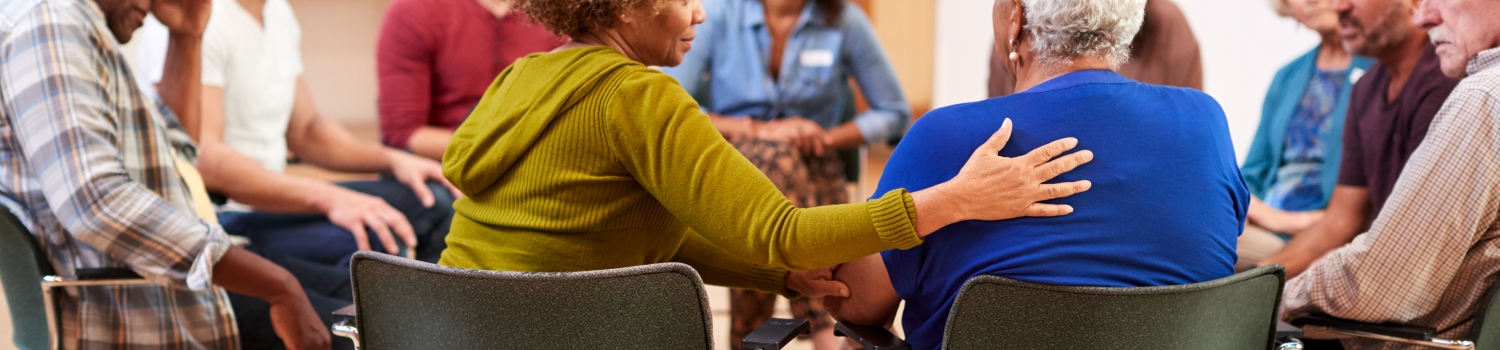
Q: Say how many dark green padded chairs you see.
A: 4